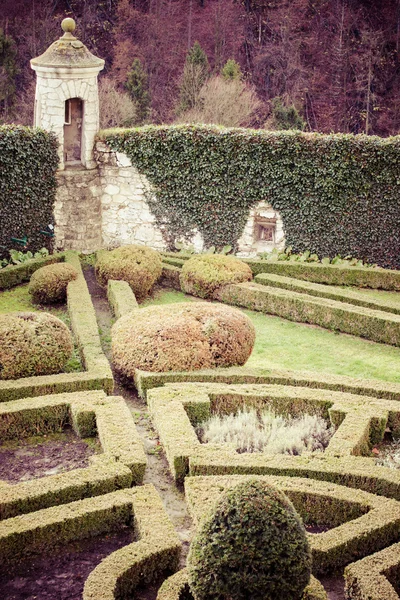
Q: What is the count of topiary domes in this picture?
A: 6